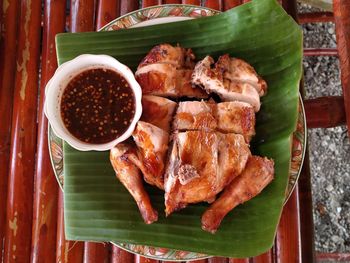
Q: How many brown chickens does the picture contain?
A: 1